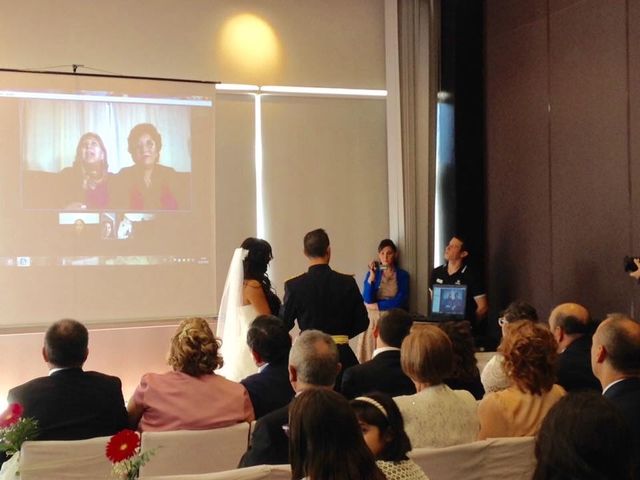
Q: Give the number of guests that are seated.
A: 14